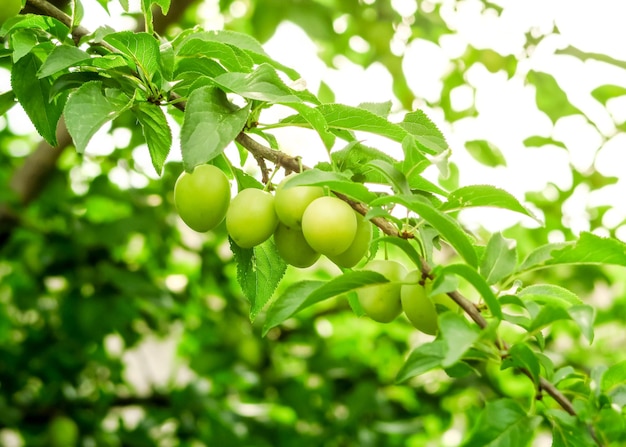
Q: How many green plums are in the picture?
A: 8